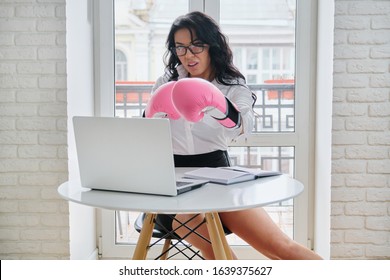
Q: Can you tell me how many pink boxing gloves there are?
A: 2